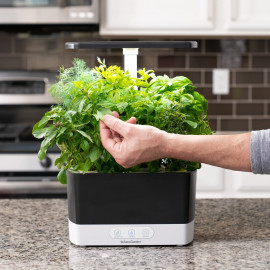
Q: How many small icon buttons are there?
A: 3